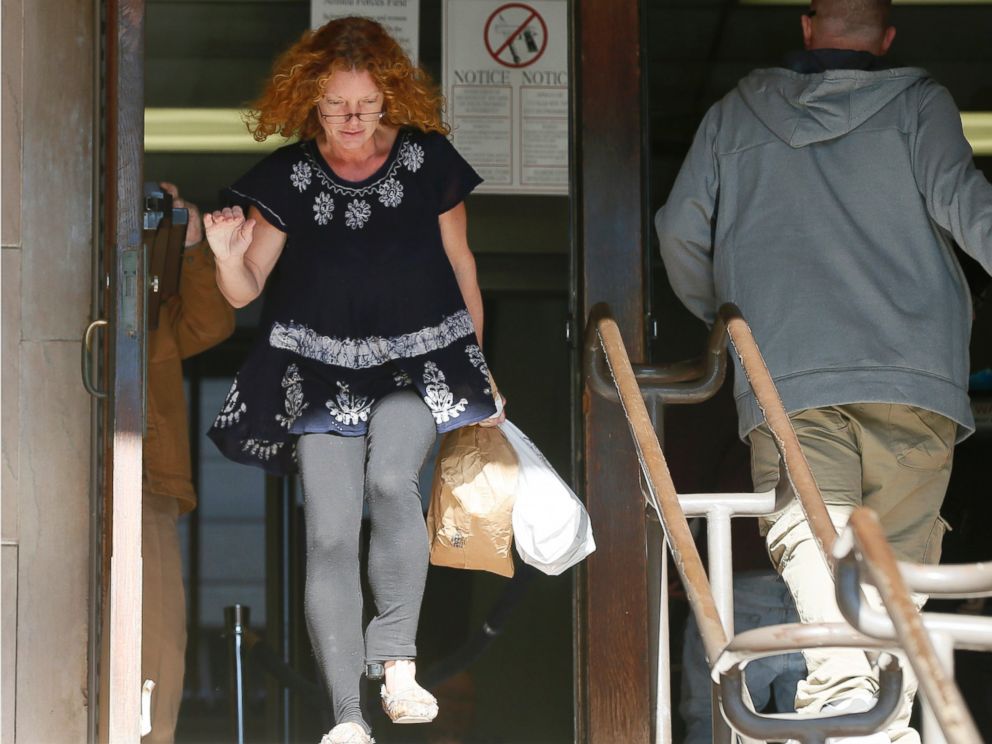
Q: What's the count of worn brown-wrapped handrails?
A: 3